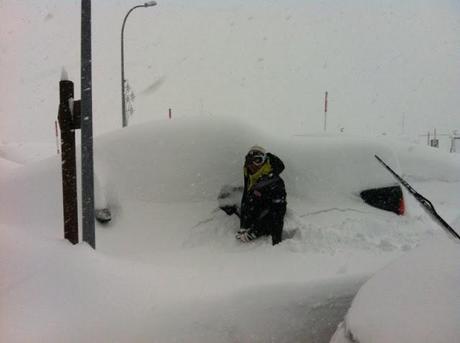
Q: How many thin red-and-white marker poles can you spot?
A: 3